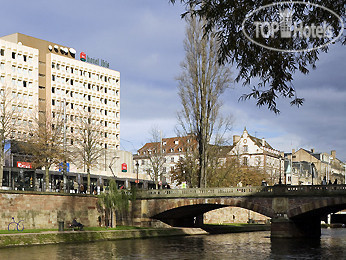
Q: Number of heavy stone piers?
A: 1